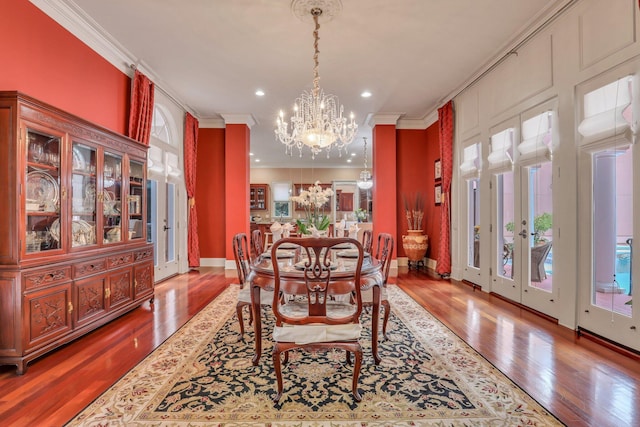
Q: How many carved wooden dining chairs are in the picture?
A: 5